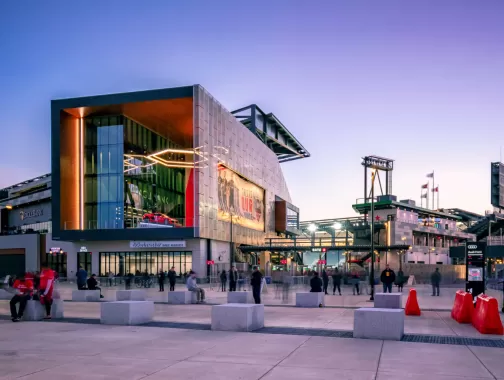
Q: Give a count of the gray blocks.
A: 11